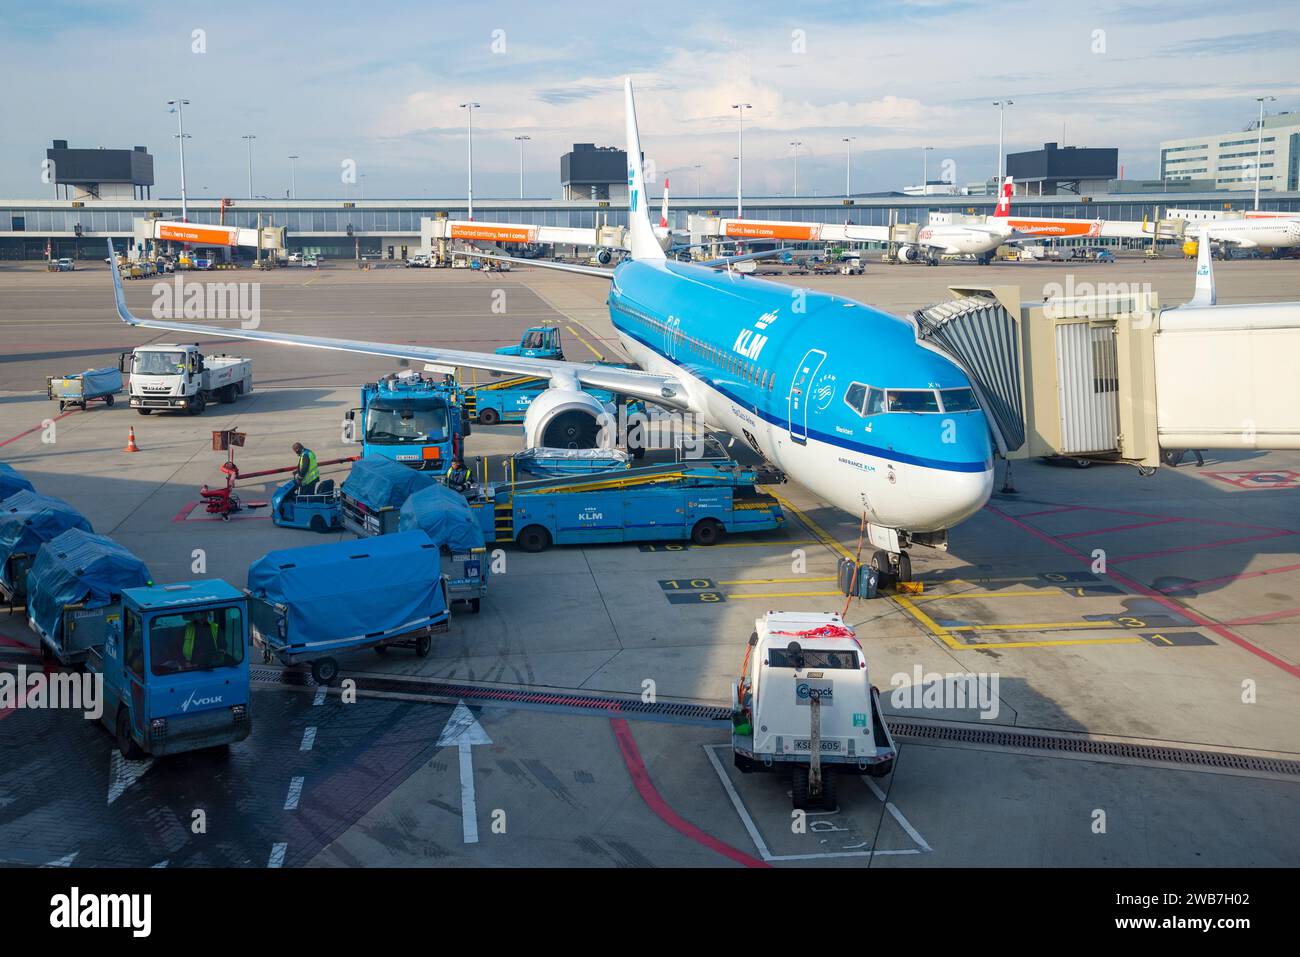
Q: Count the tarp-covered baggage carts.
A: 7